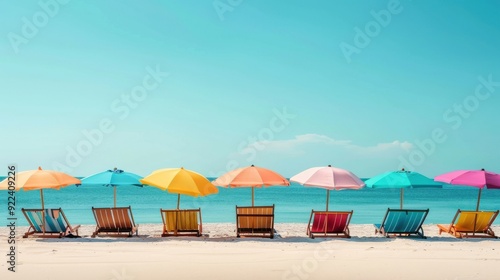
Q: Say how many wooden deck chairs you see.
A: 7